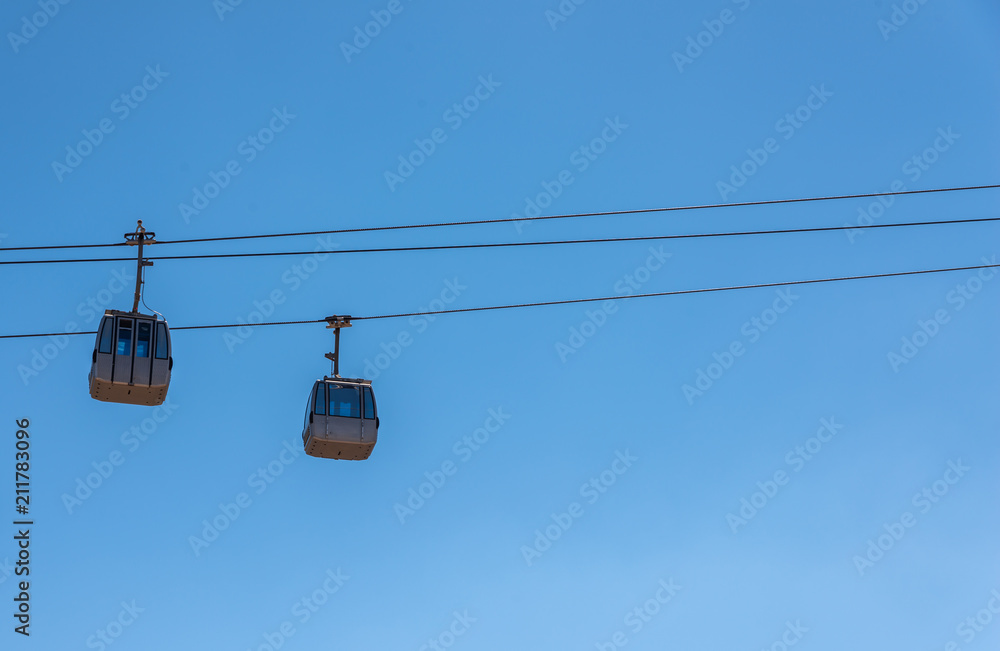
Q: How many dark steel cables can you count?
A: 3